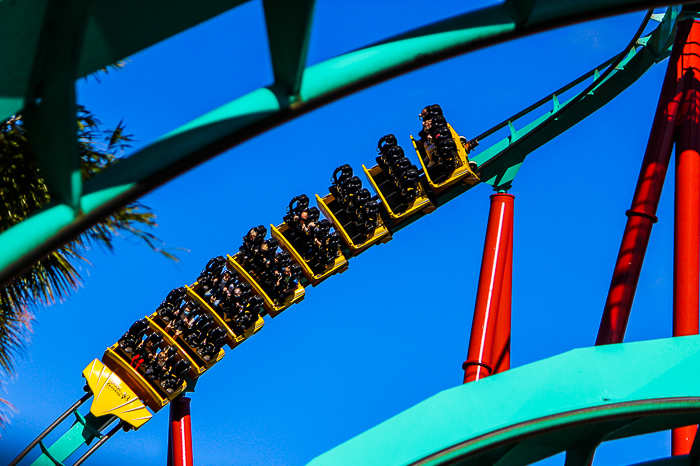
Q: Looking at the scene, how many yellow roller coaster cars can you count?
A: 8